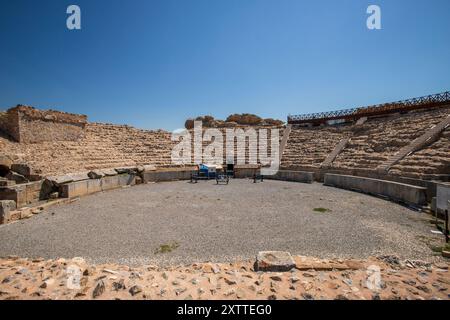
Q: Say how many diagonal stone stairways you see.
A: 3